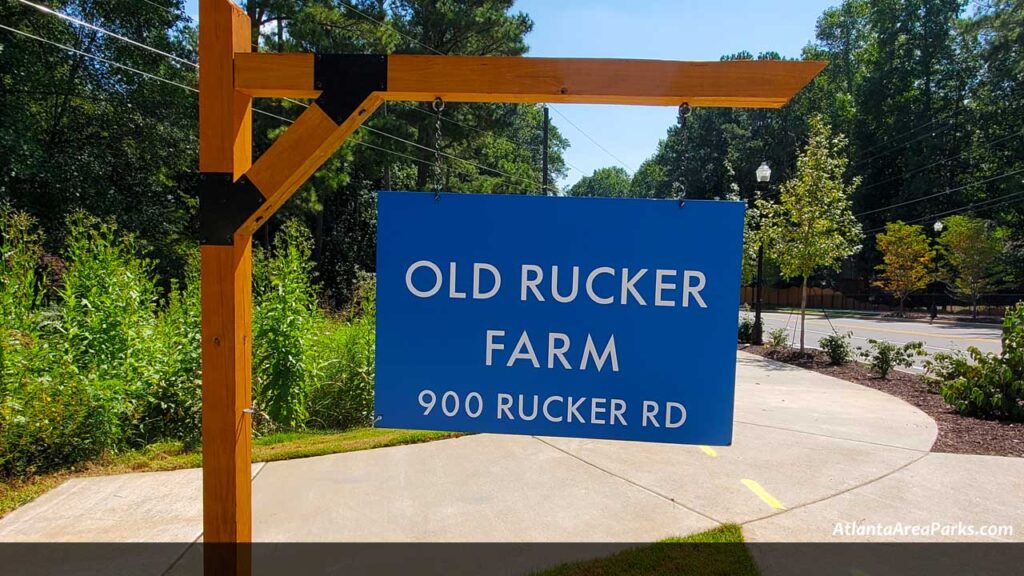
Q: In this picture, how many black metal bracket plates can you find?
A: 2